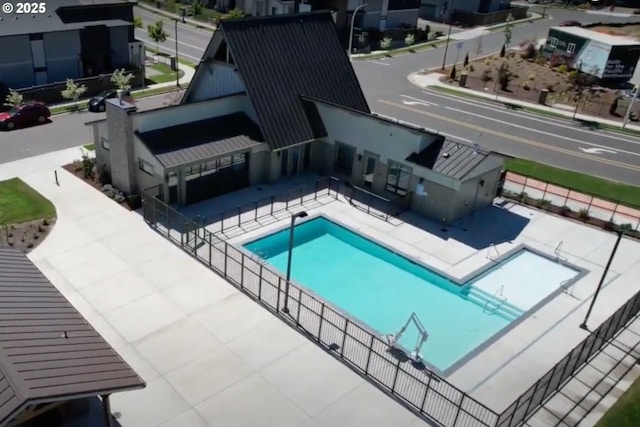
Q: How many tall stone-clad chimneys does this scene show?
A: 1